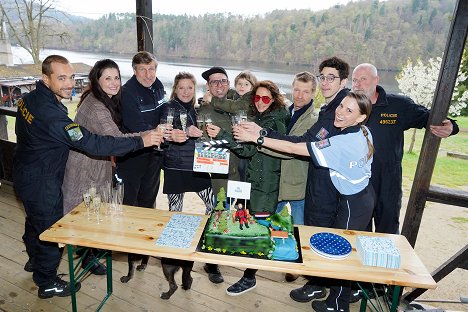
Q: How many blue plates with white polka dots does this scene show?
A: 1